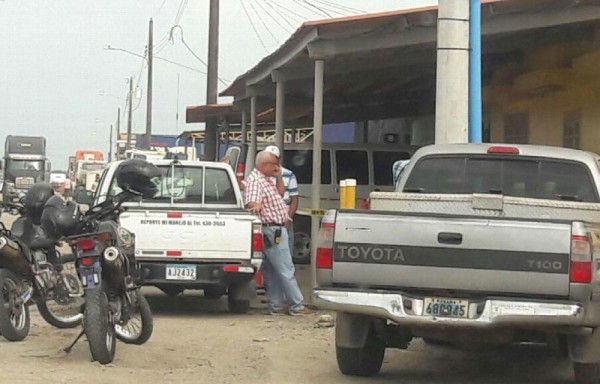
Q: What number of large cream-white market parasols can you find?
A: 0